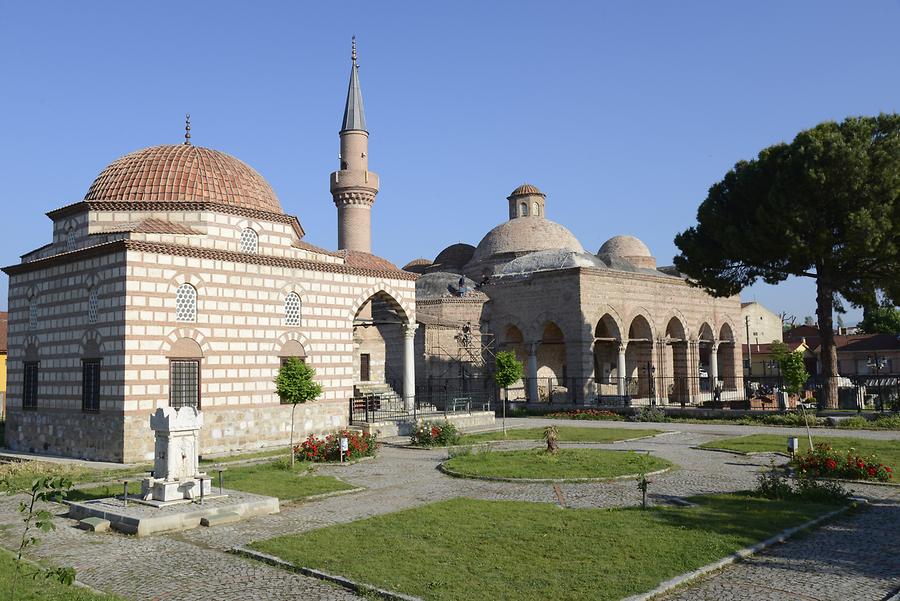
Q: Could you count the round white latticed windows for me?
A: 6